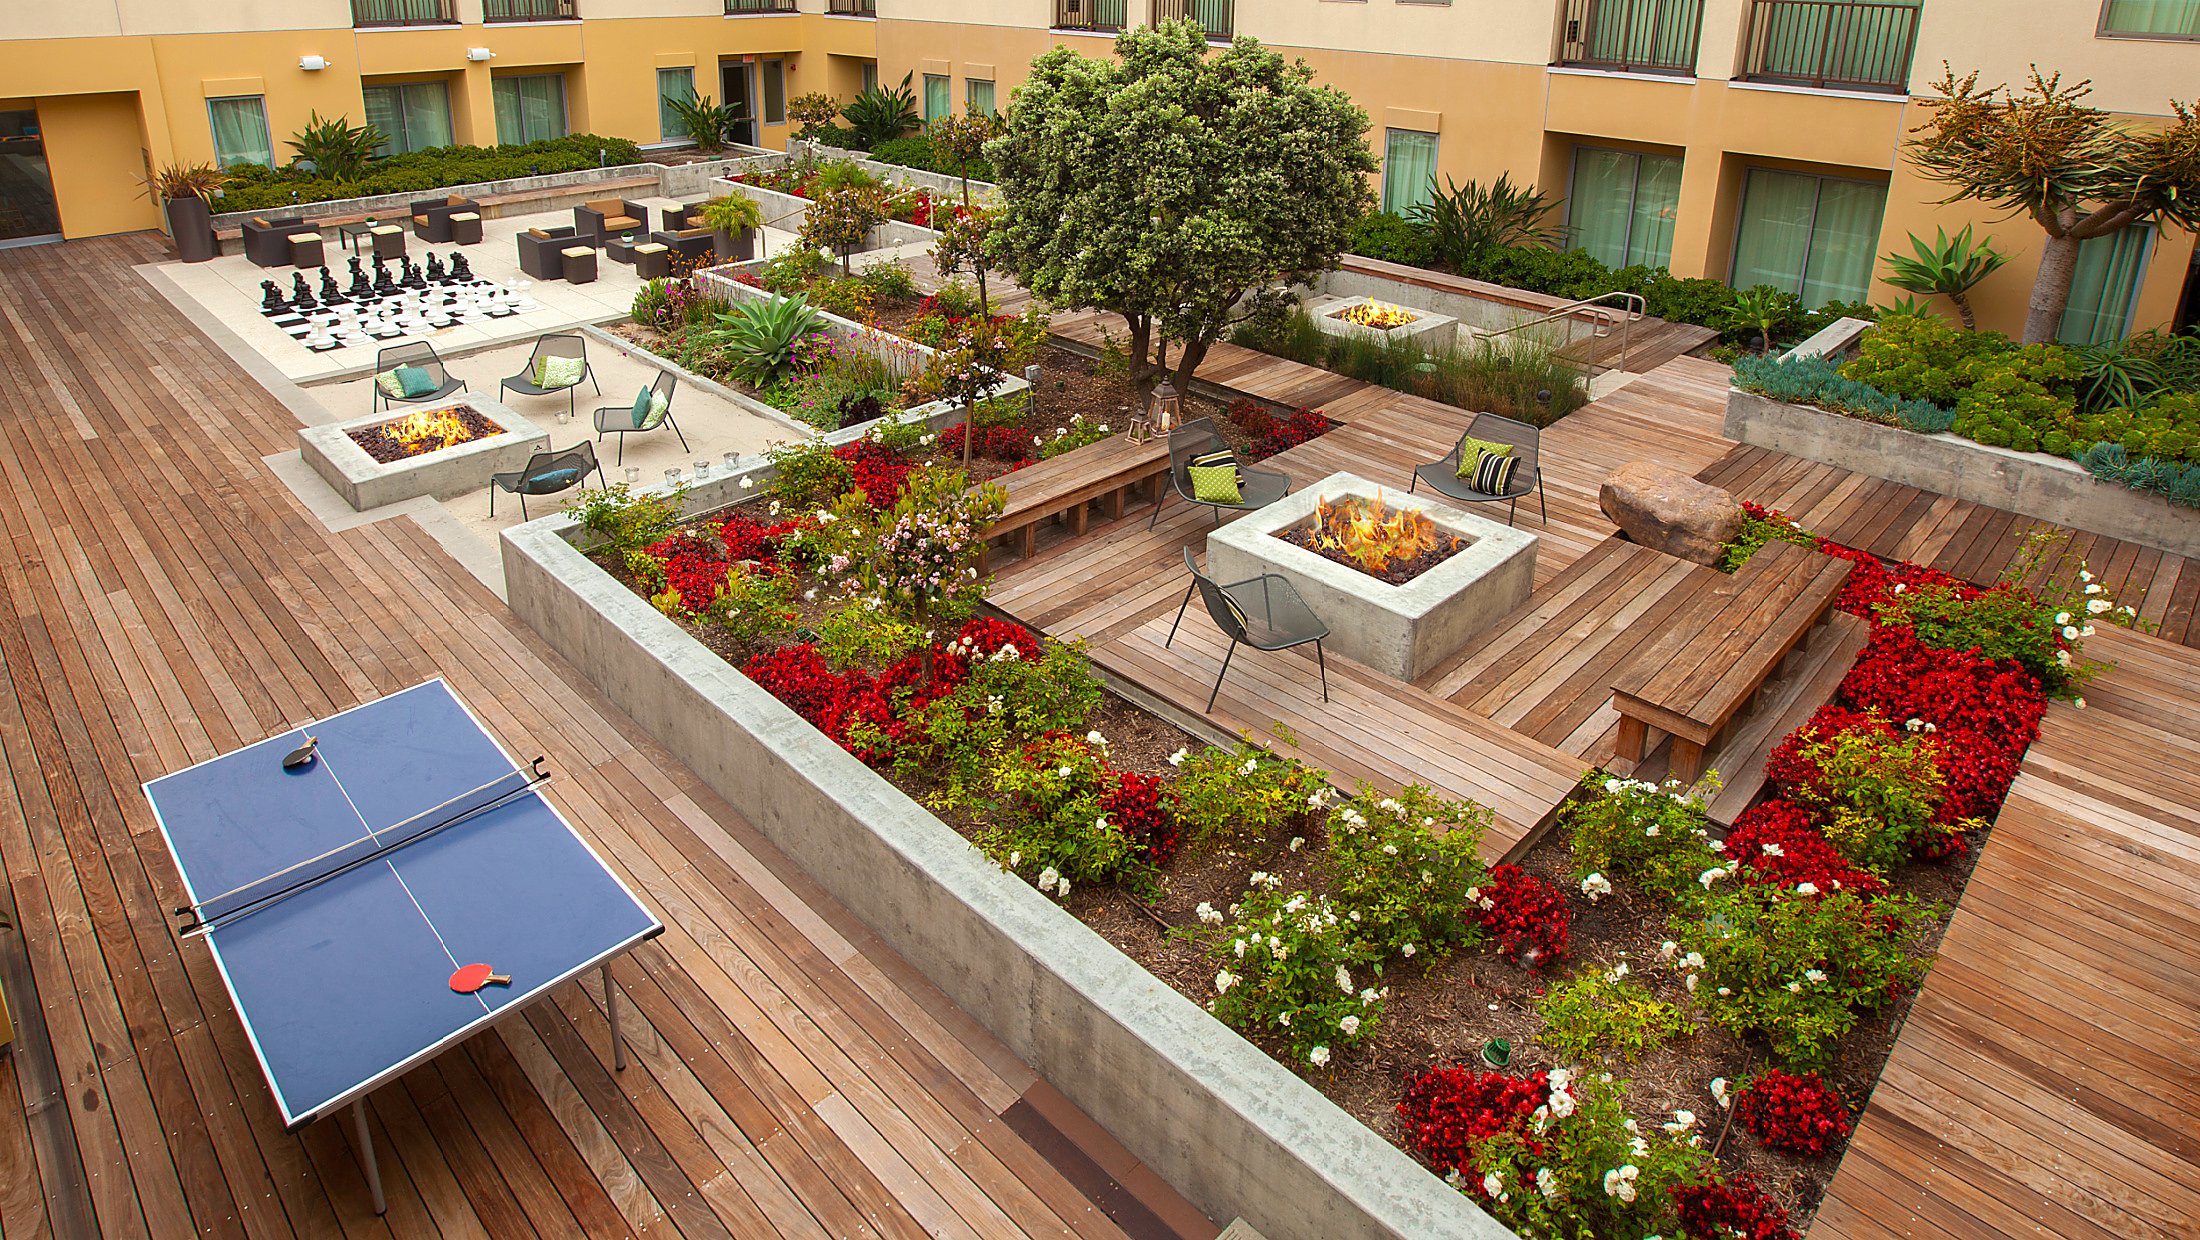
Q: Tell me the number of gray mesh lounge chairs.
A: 7